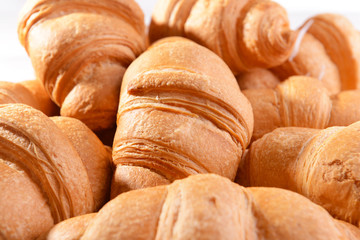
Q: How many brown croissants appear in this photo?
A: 9